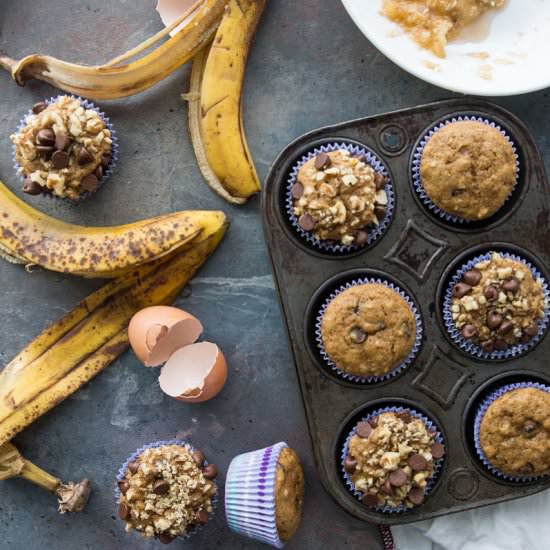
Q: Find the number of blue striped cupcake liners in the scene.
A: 9